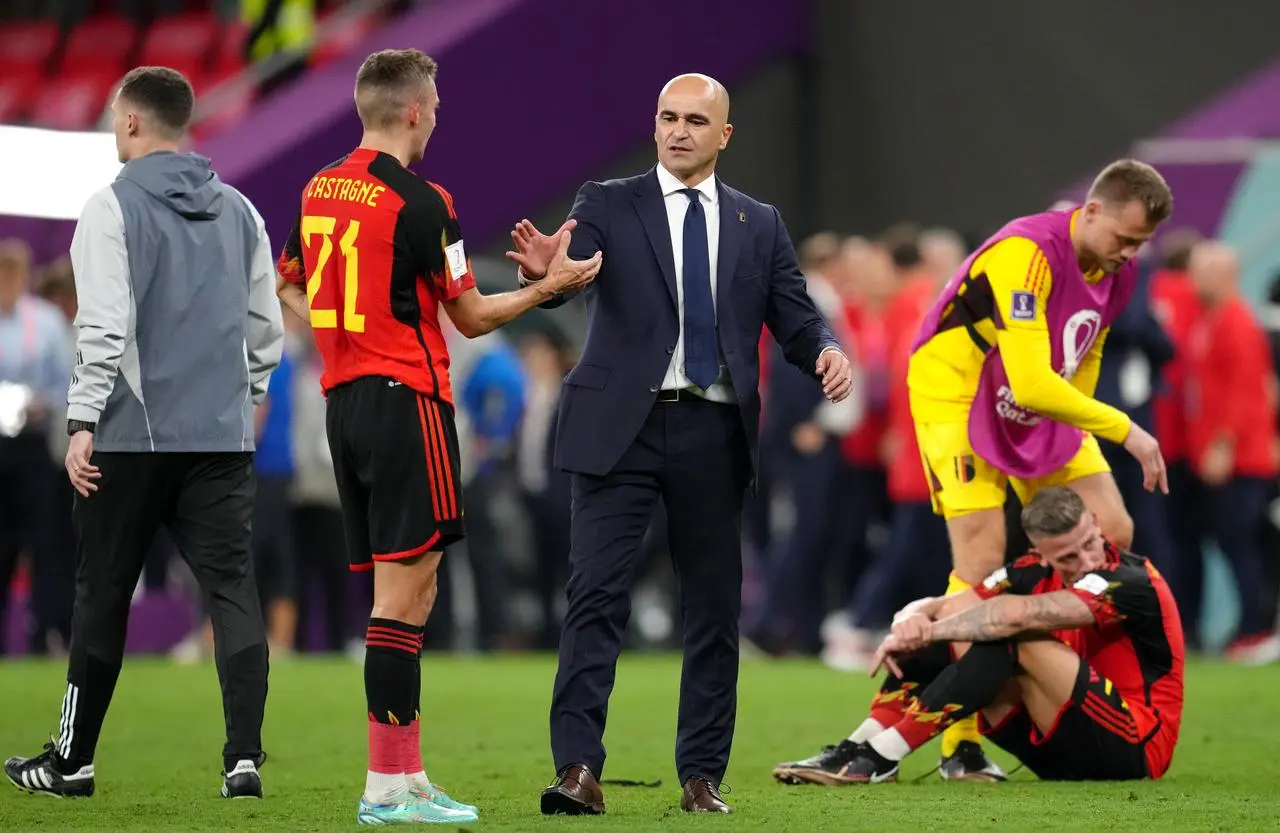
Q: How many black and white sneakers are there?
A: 2